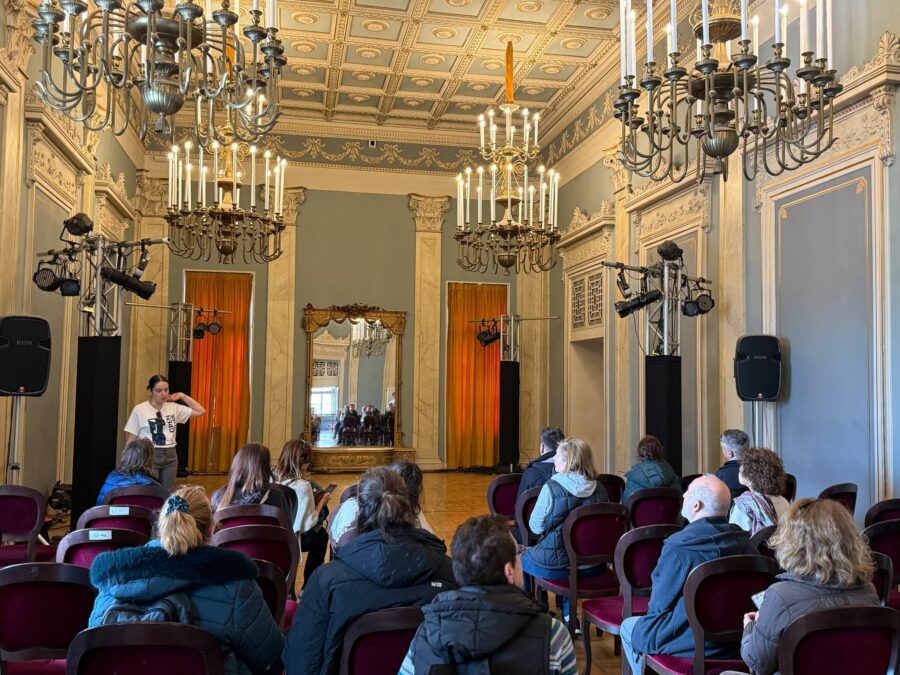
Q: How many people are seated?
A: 14